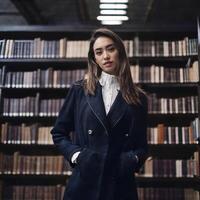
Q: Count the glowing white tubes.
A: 5